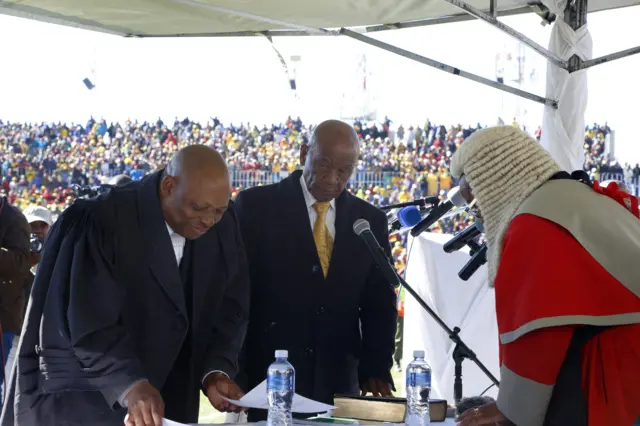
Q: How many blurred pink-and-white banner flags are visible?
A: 0